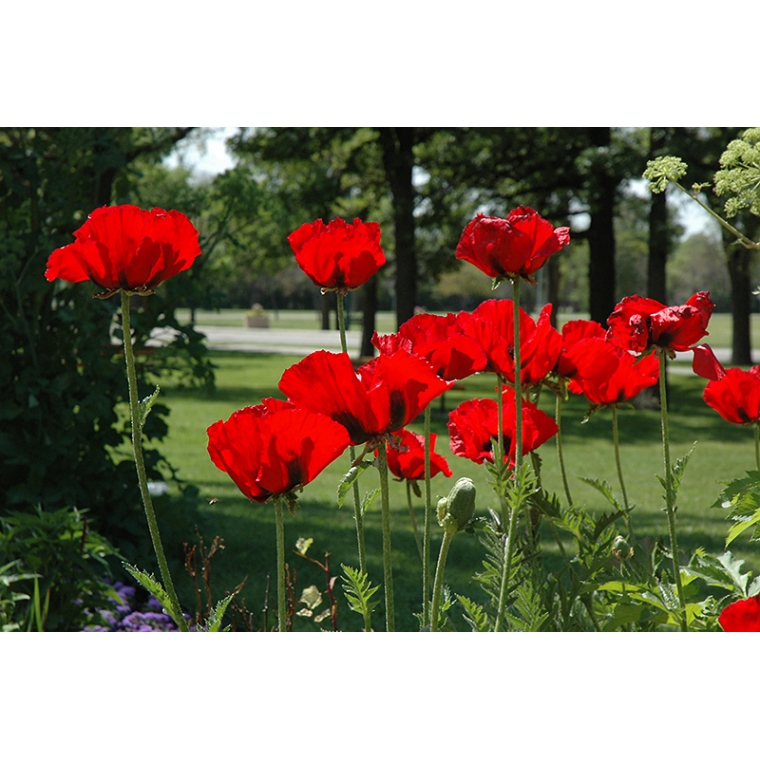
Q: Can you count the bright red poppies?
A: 14